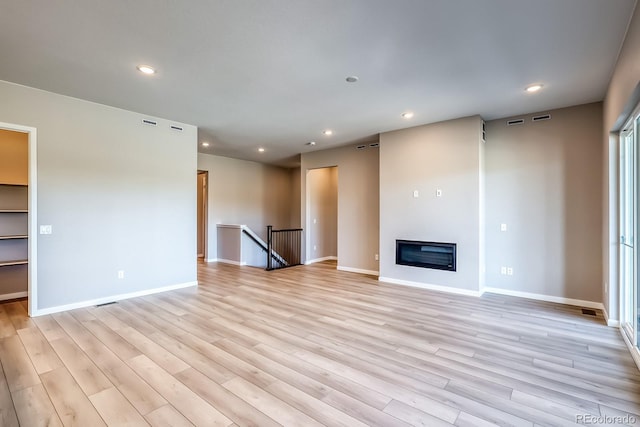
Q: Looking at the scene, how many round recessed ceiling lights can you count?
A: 6